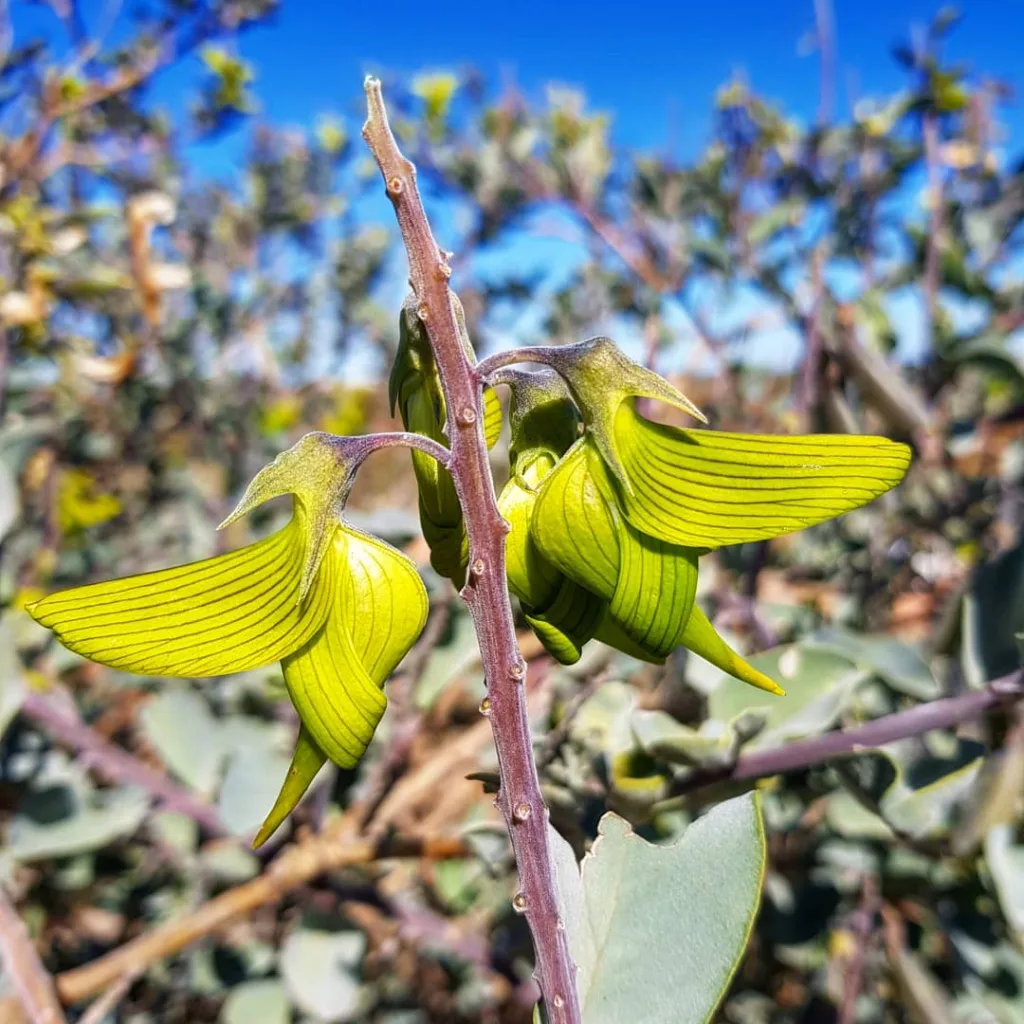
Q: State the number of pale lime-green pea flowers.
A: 4